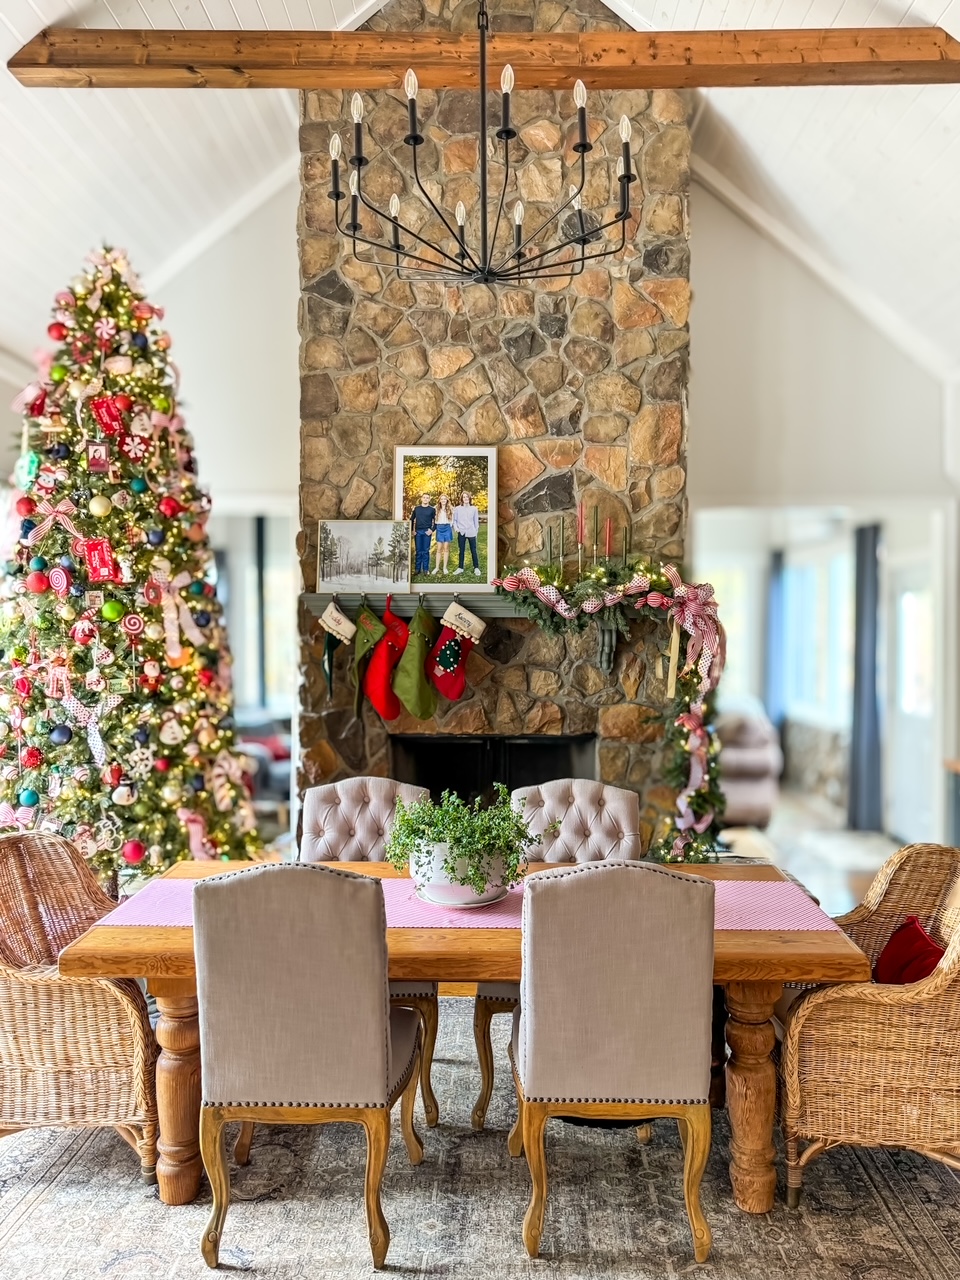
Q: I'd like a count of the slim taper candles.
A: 6